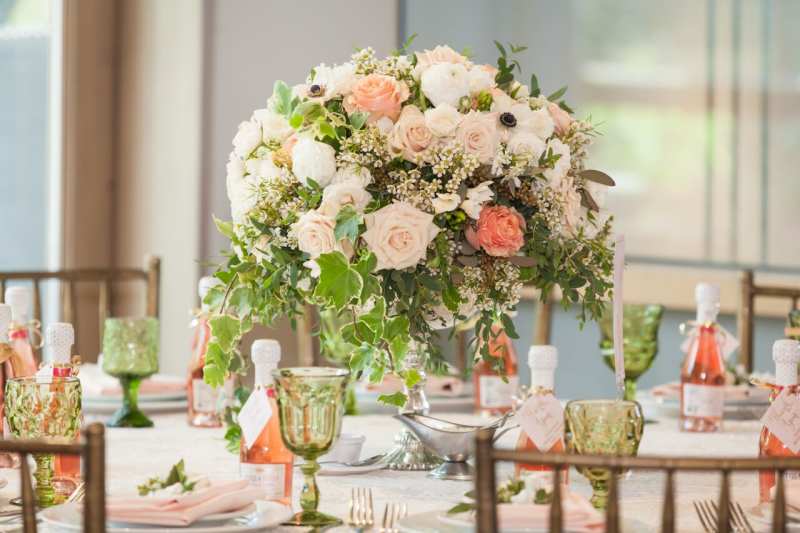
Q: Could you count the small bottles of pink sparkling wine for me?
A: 9